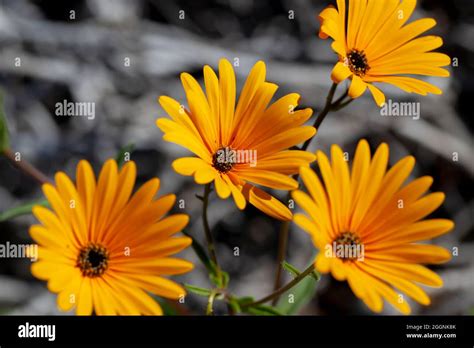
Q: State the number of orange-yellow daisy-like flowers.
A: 4